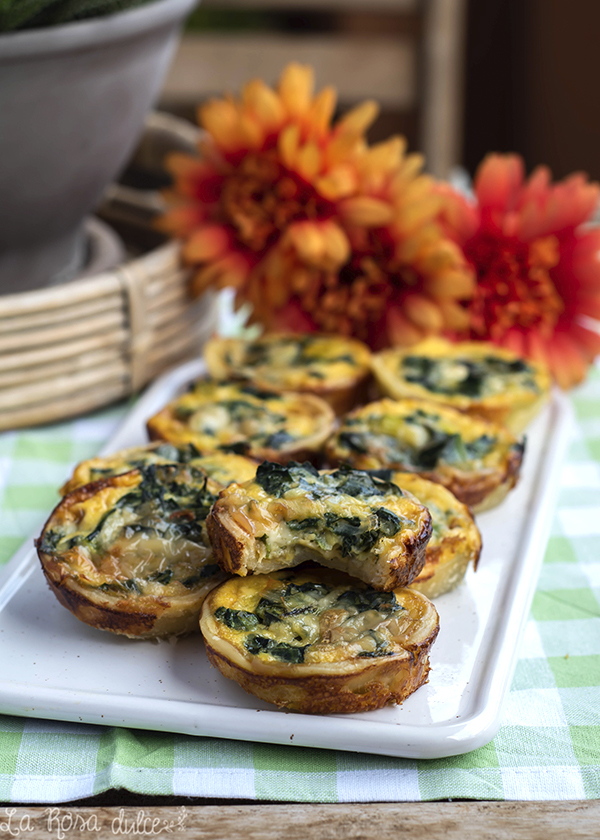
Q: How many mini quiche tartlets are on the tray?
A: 9